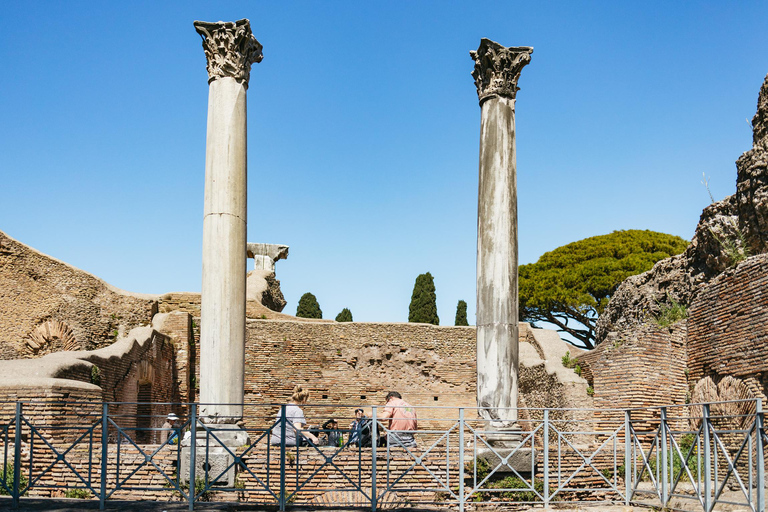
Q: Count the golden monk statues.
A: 0